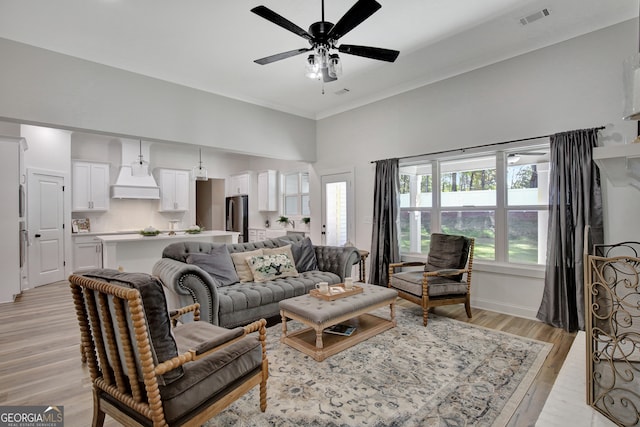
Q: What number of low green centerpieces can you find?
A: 2